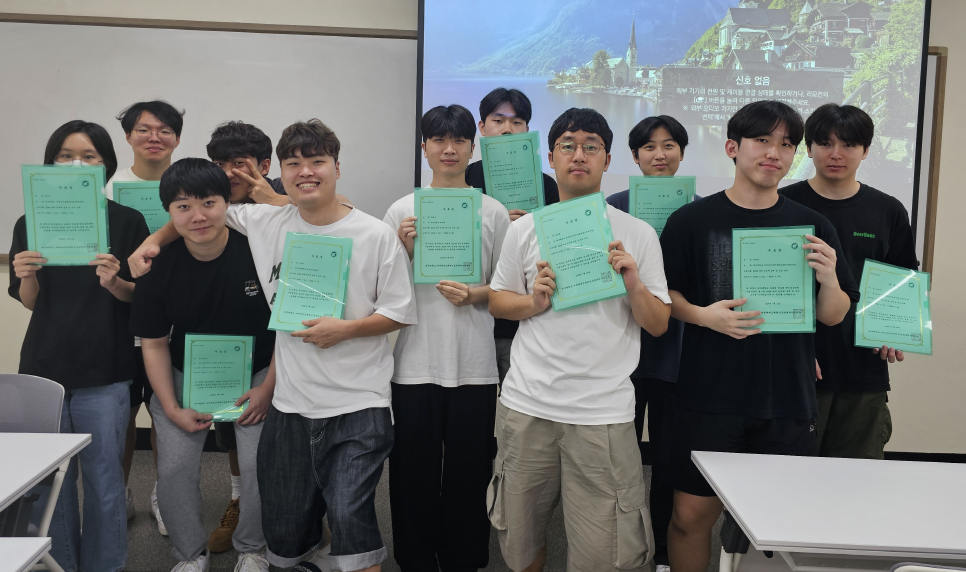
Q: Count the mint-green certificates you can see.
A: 10